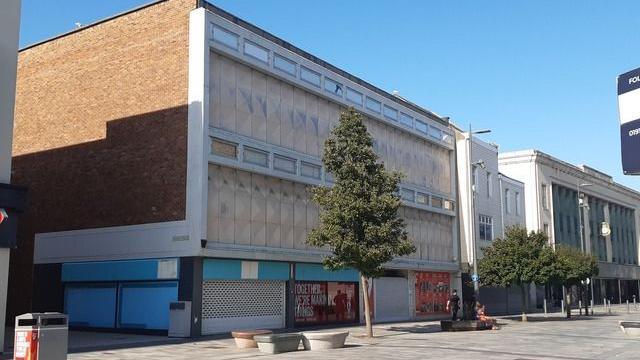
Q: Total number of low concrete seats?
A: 3